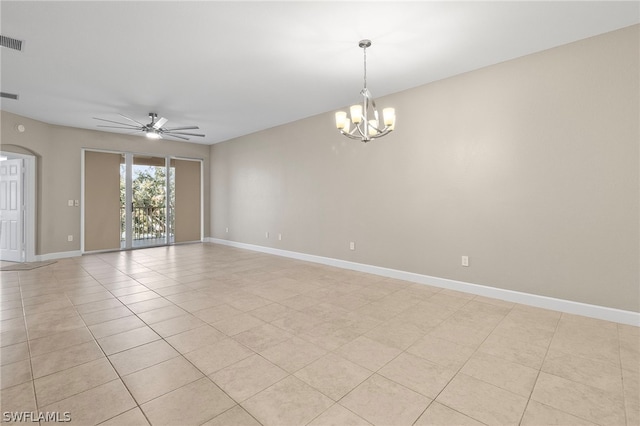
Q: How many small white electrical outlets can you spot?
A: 6